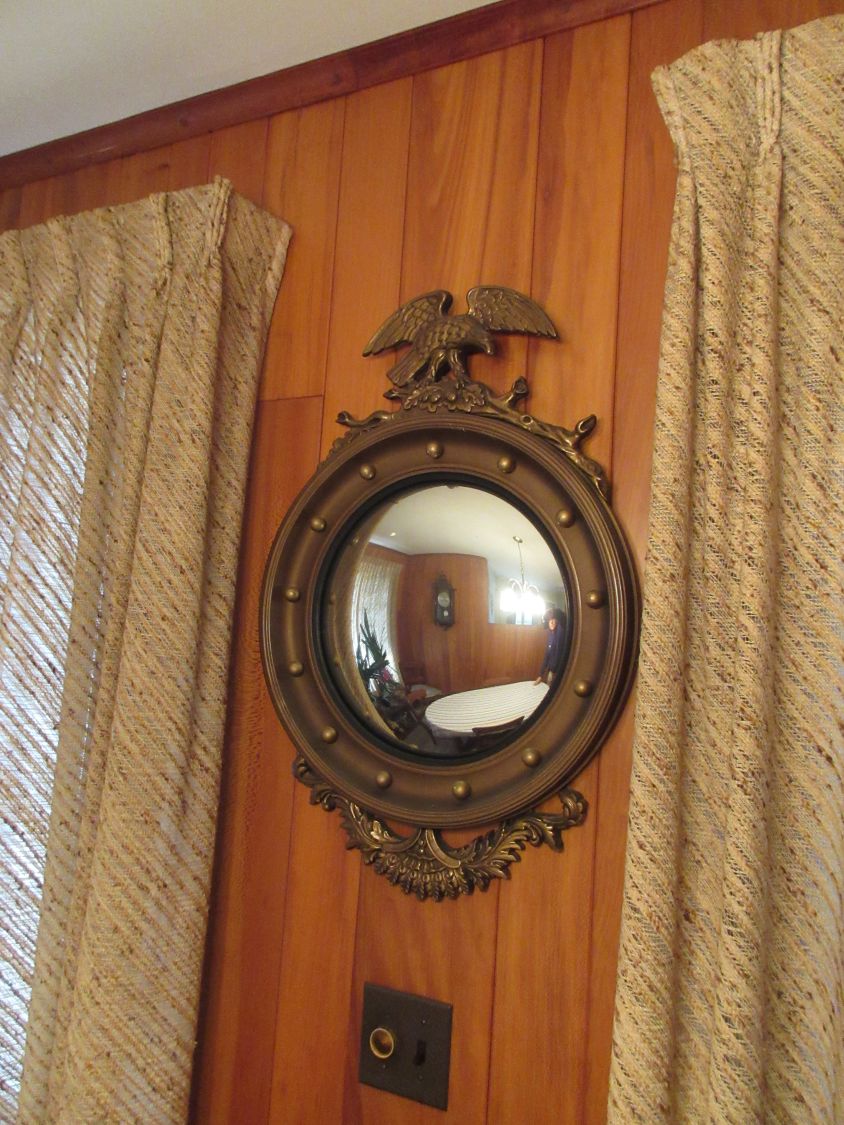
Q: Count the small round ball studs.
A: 13